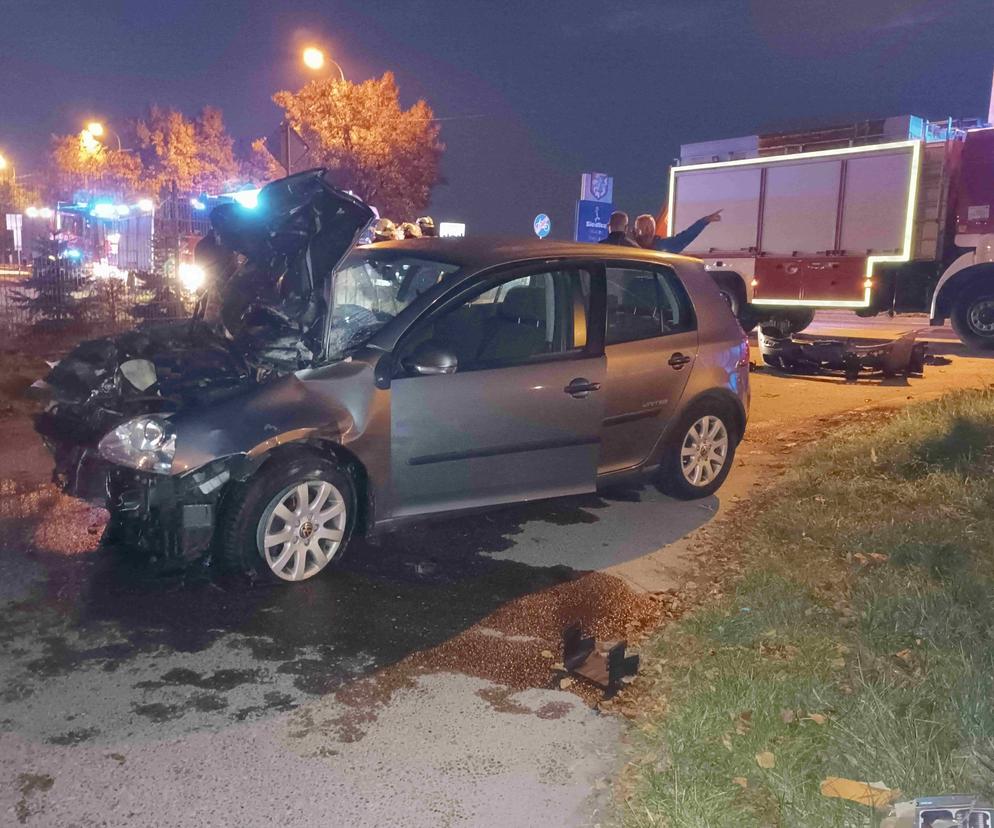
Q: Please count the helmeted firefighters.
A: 3